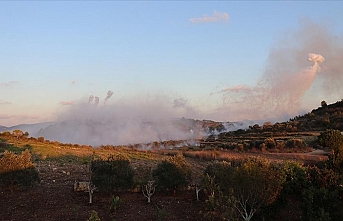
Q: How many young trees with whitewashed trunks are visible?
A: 3